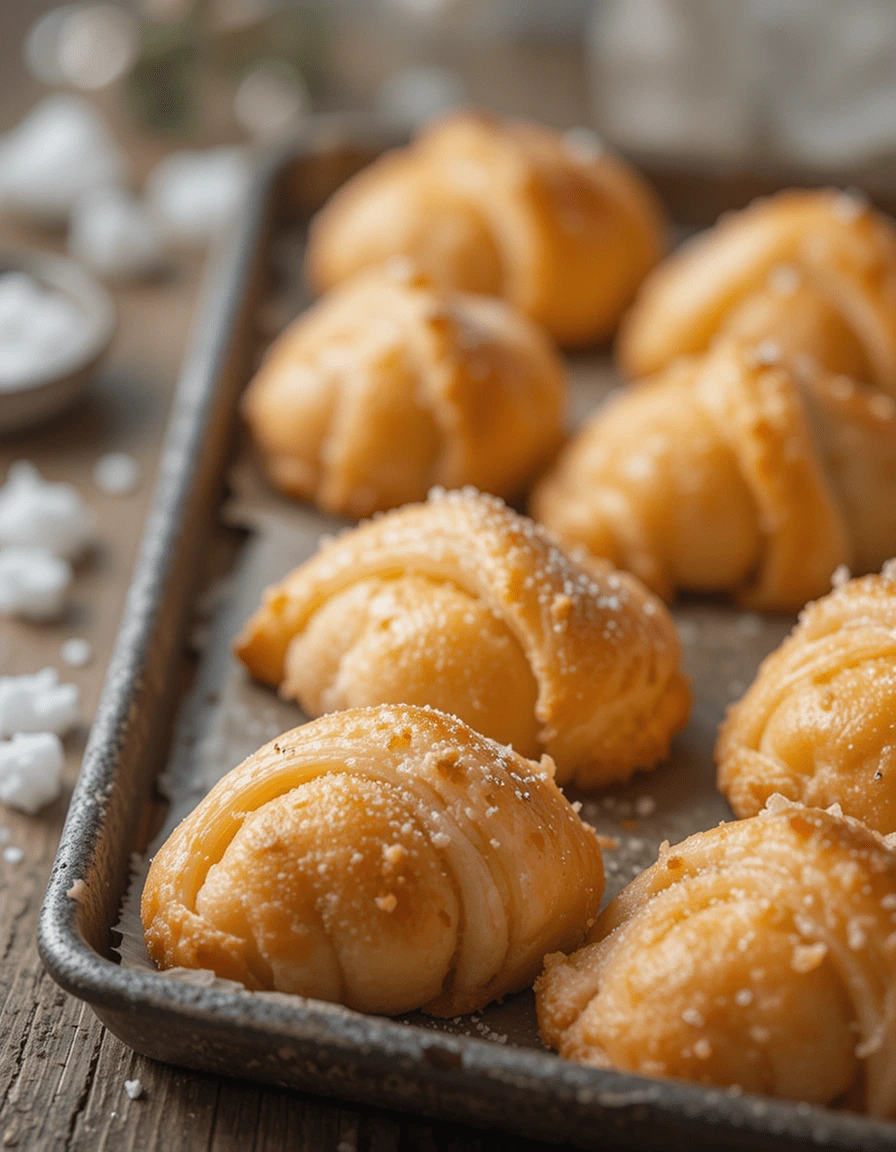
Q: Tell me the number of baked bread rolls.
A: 8